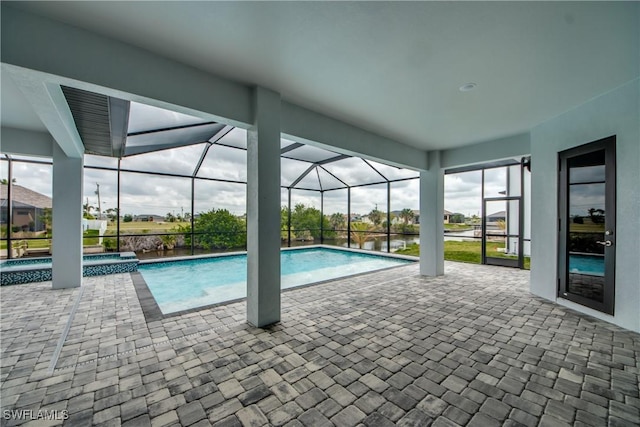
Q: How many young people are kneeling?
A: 0